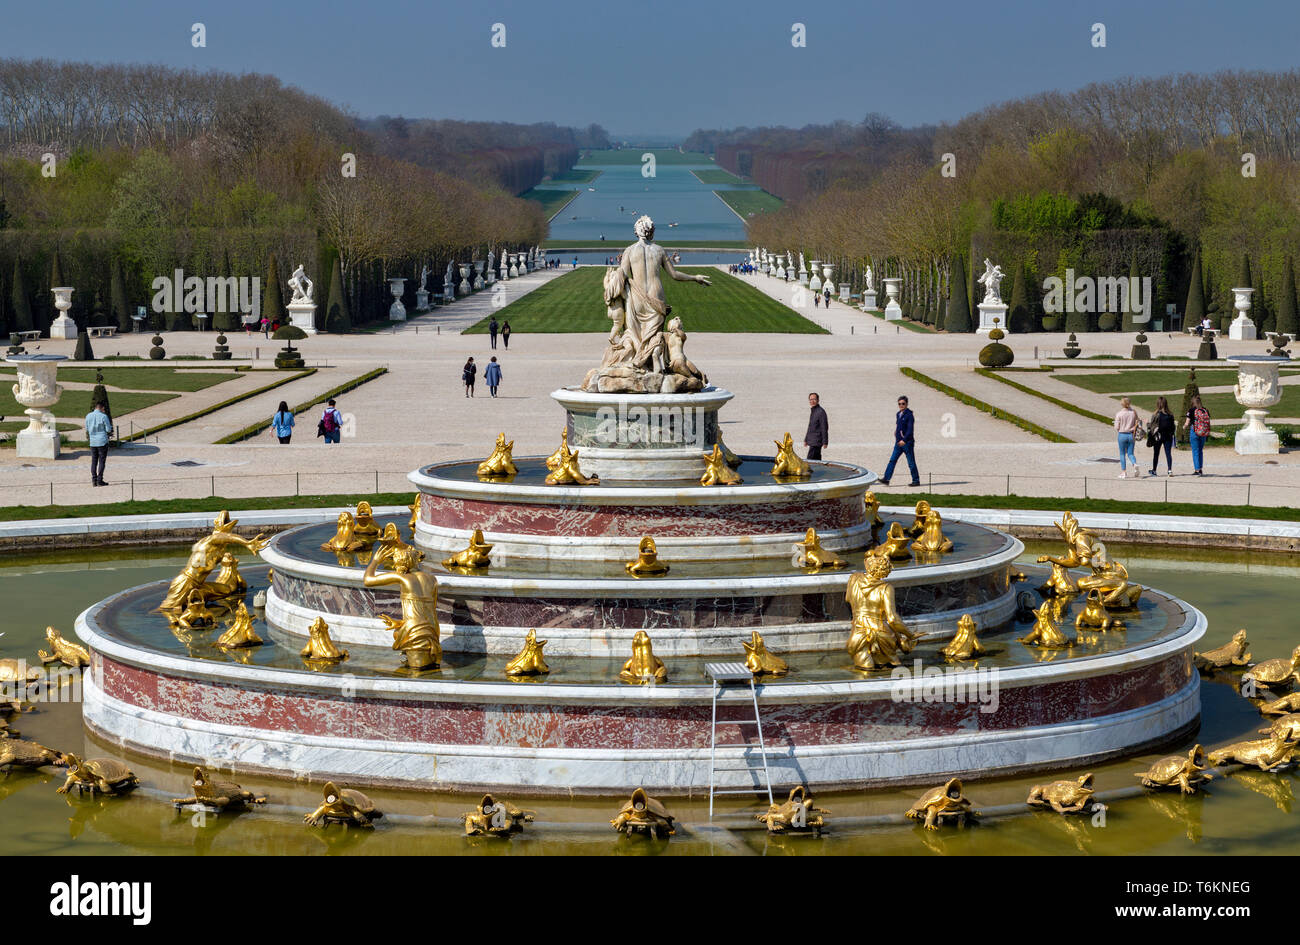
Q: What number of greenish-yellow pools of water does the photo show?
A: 1